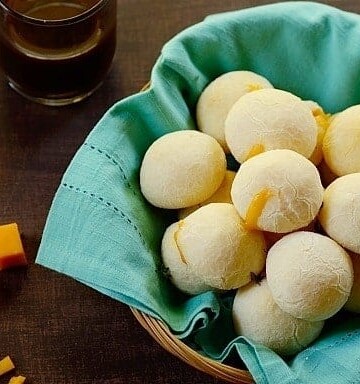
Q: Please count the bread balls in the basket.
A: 12